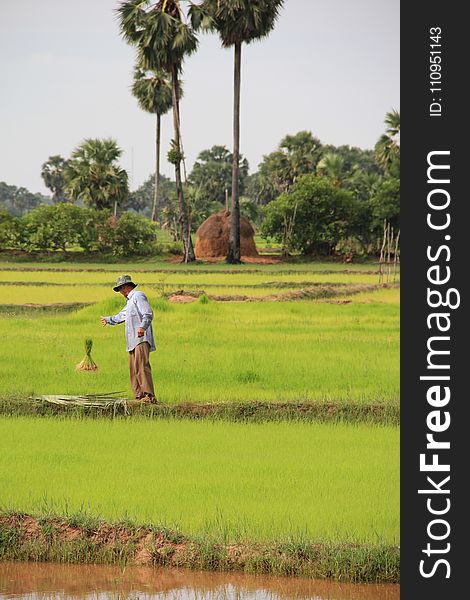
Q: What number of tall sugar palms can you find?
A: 3